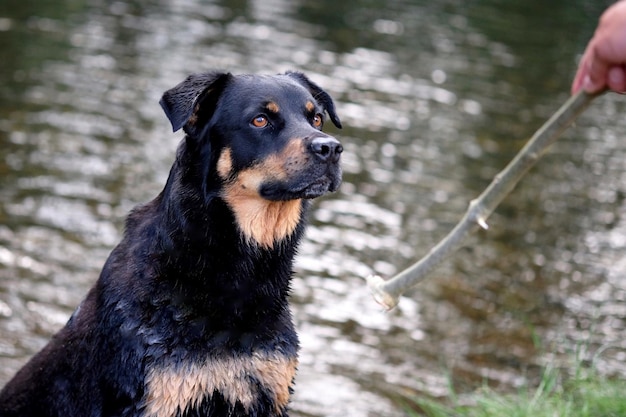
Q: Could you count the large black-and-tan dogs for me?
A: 1